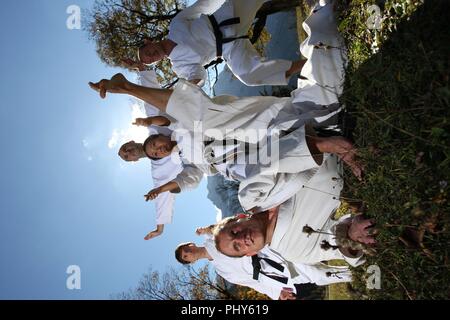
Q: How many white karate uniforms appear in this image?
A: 5